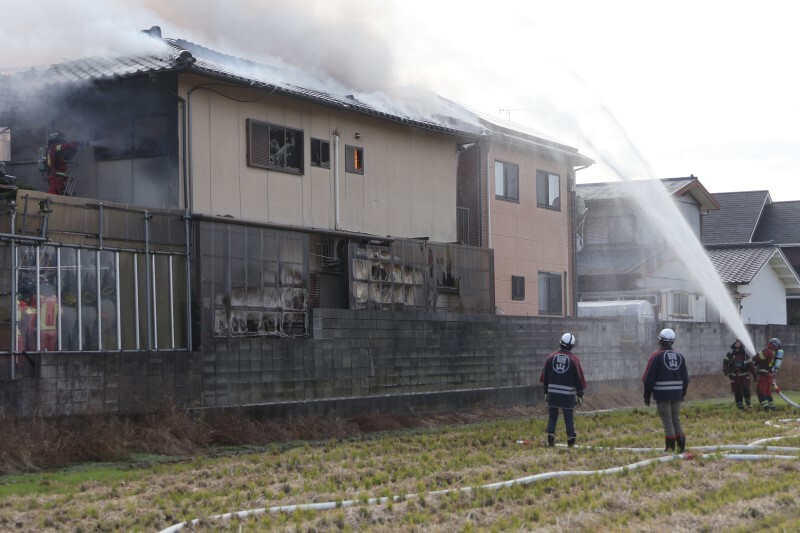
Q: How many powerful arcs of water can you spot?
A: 1